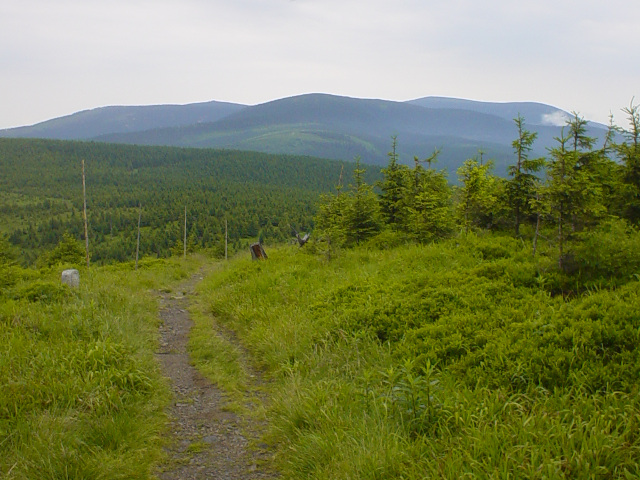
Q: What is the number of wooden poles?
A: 4